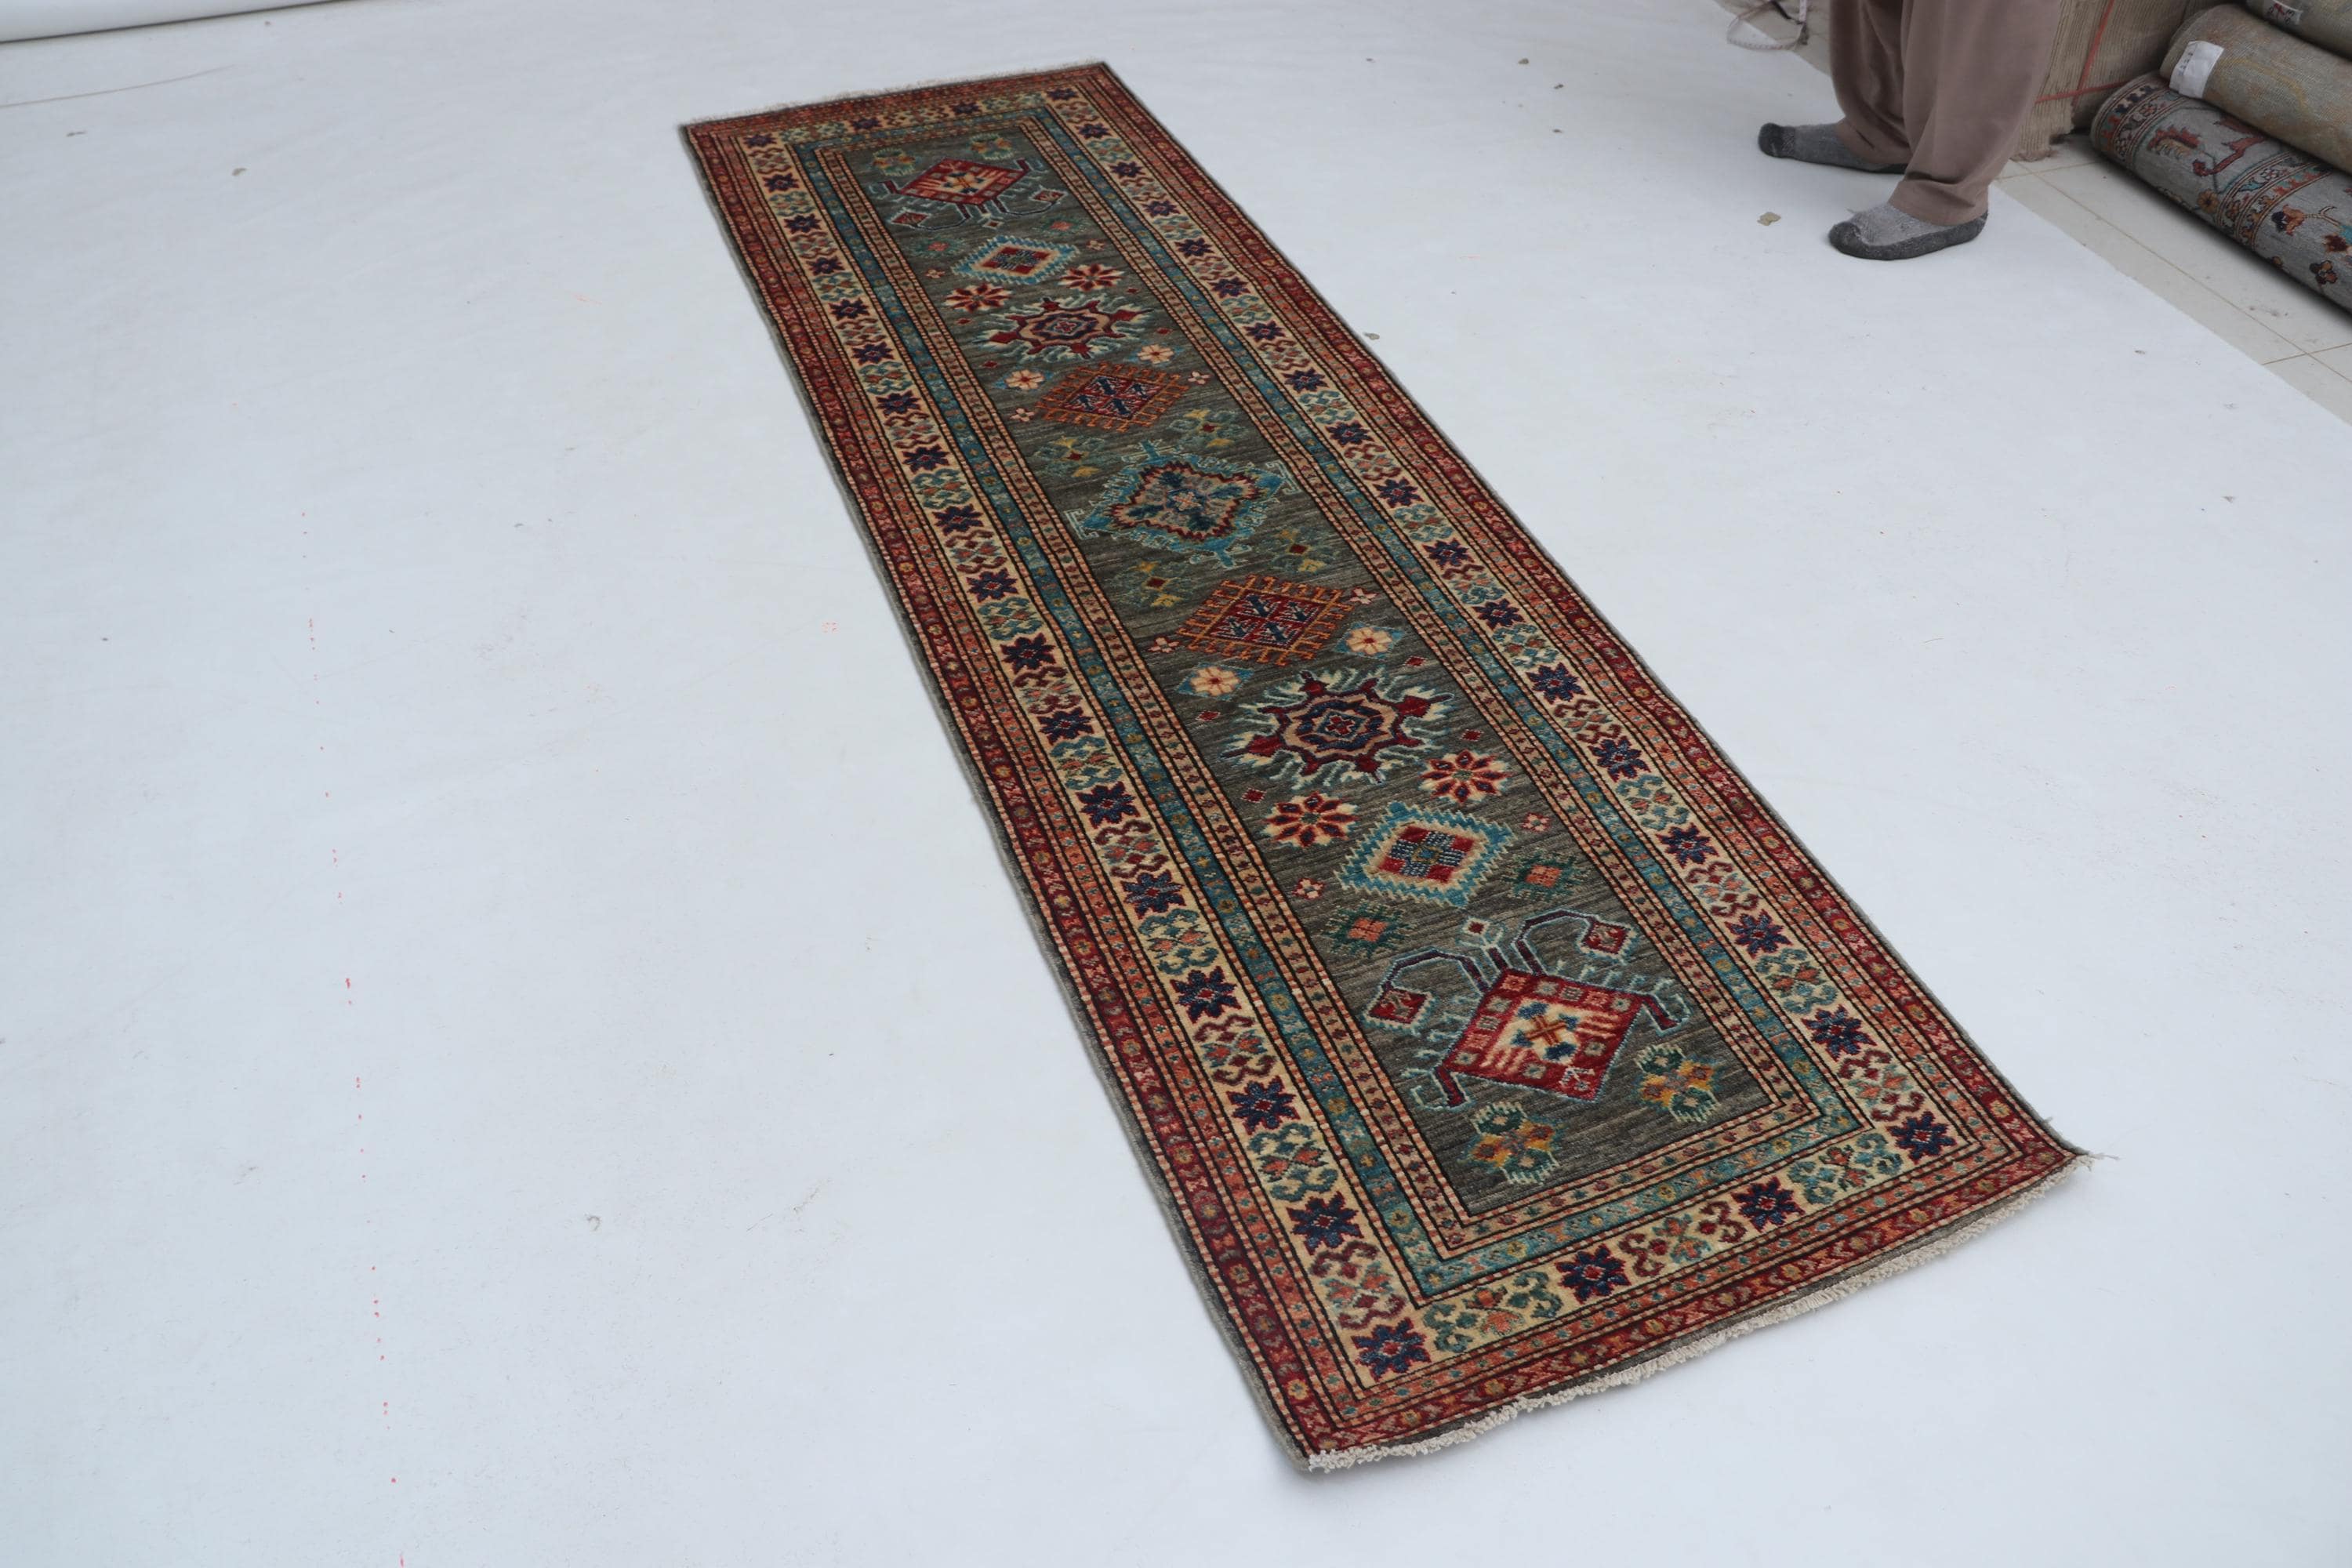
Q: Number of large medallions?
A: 9